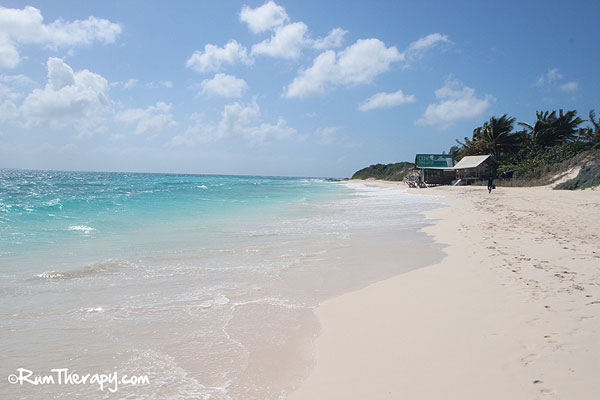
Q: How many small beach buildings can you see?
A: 2